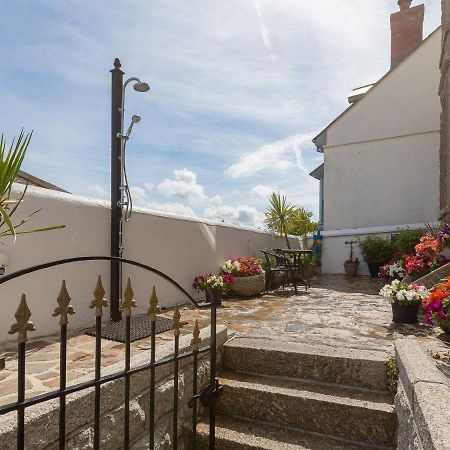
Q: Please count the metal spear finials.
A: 7